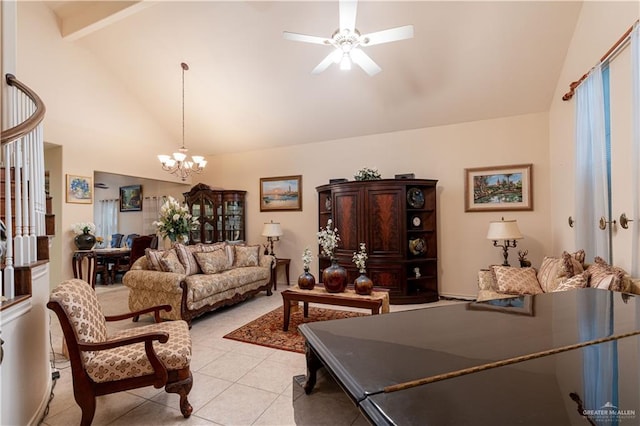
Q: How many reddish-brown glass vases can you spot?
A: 3